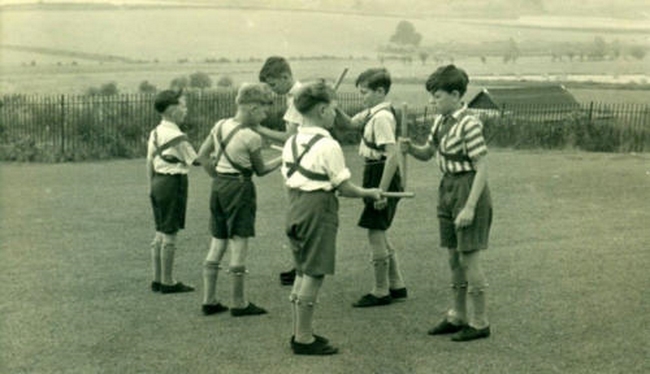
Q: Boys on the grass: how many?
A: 6